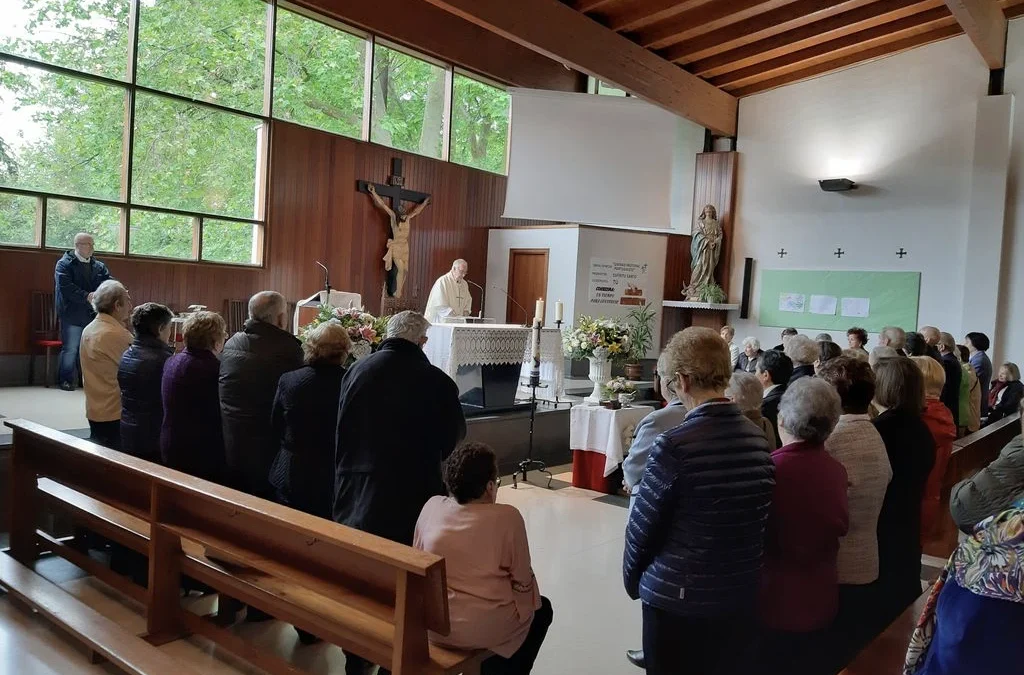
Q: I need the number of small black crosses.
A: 3